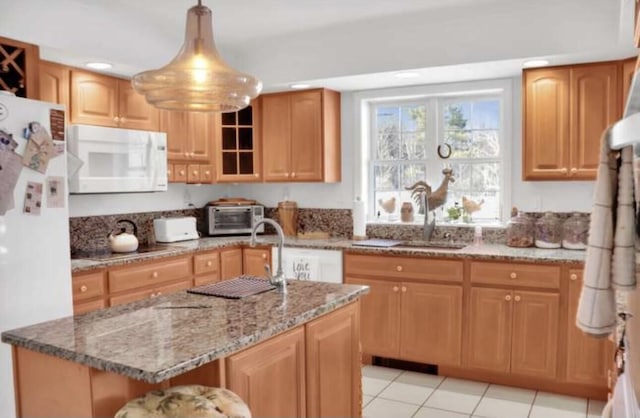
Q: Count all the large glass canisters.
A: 3